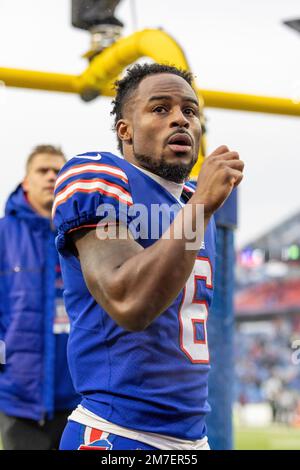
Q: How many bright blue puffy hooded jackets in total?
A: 1